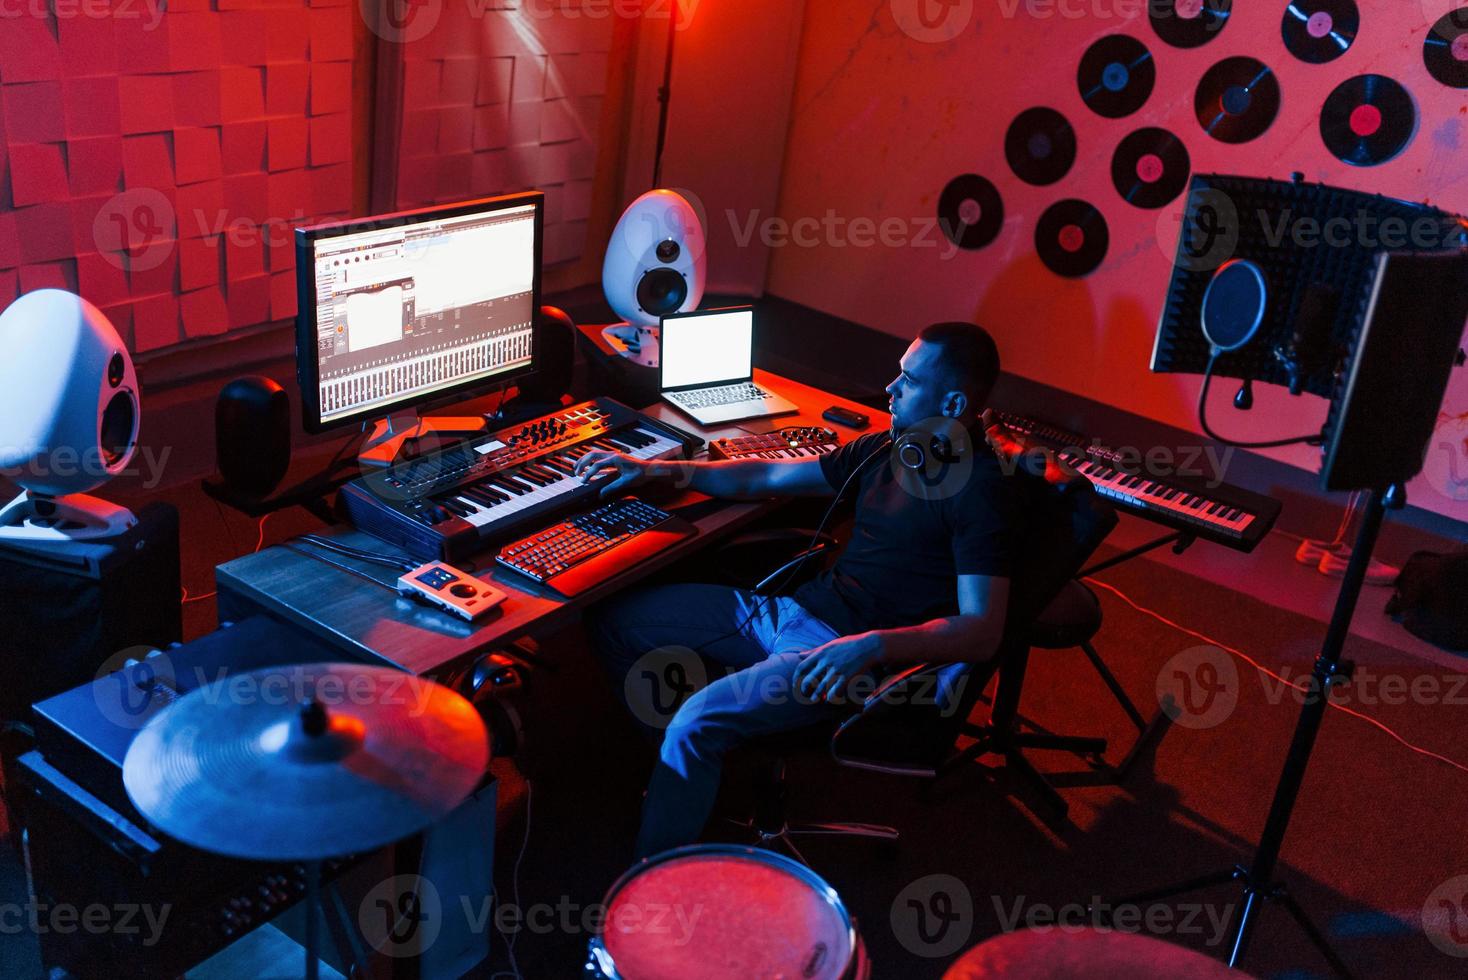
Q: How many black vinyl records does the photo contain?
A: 10